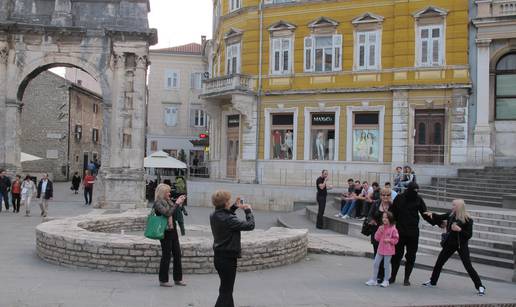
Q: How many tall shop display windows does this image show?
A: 3